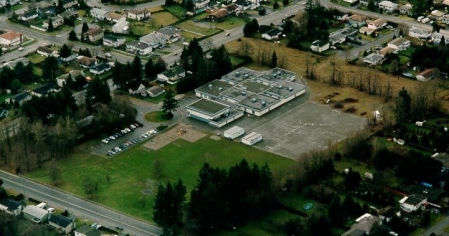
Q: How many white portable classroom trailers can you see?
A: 2